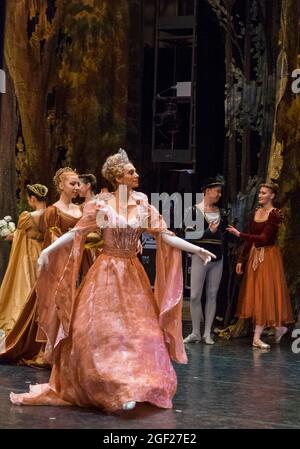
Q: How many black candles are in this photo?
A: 0